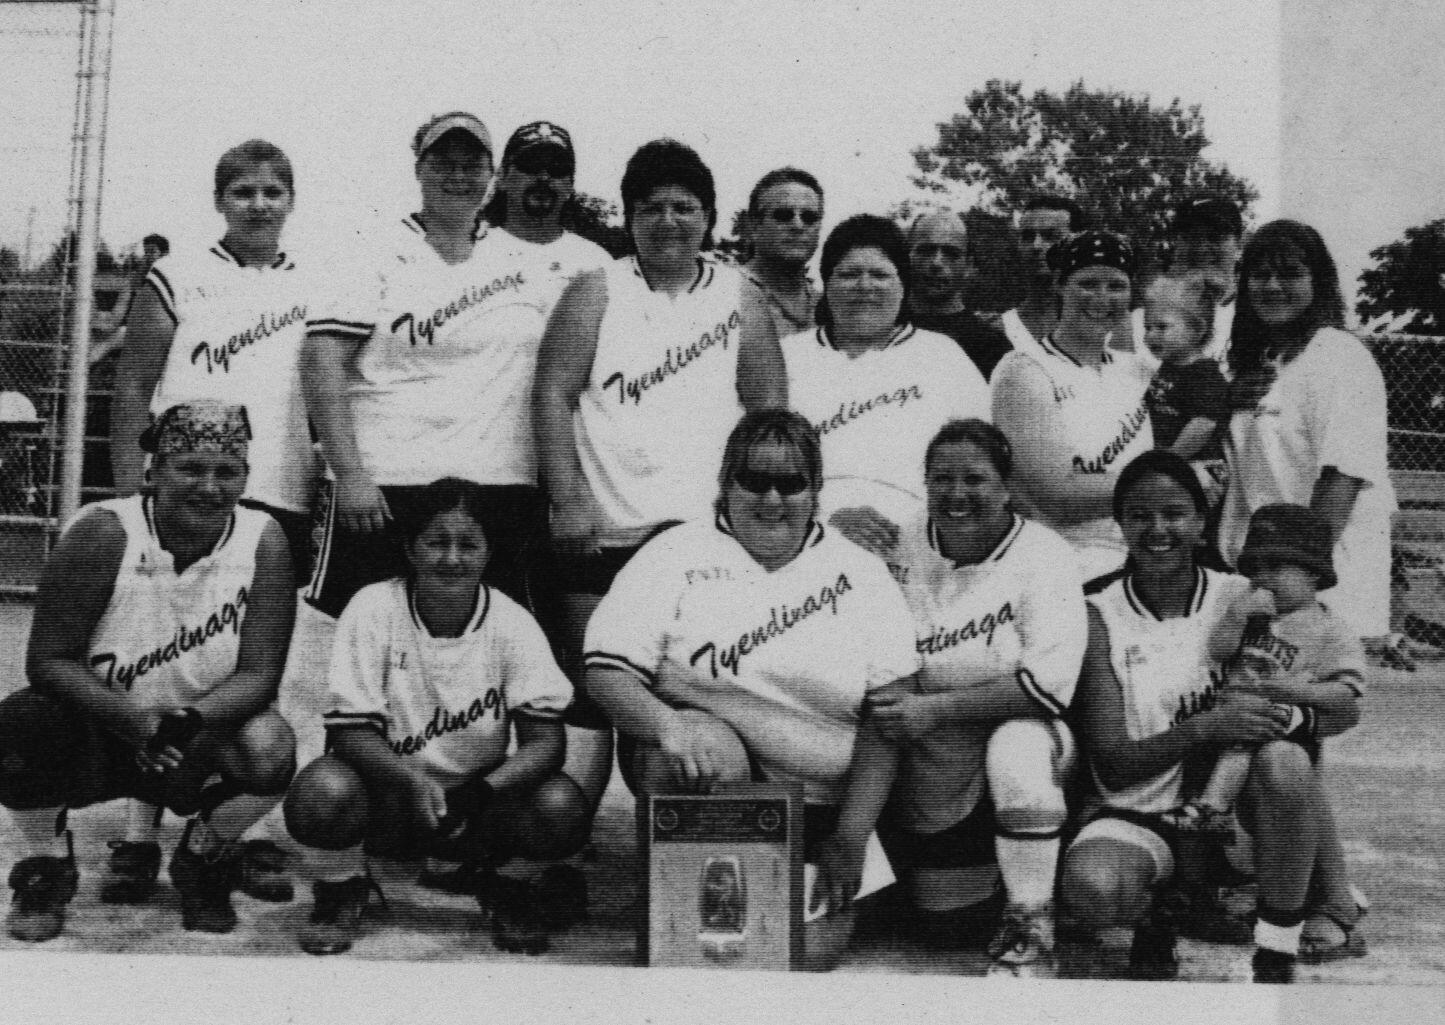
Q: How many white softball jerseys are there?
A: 10